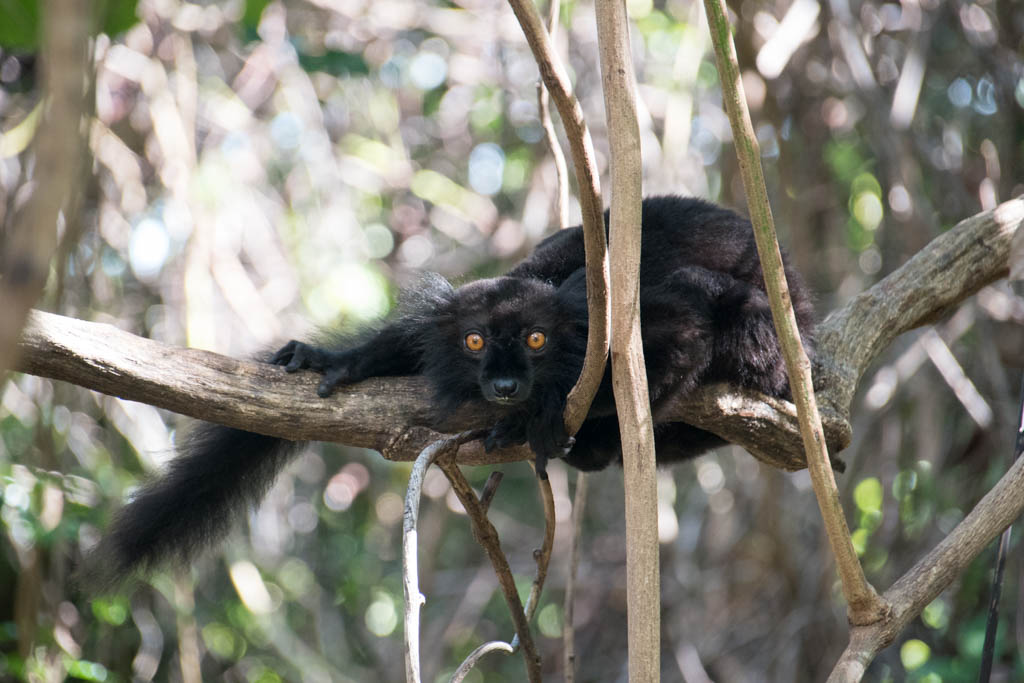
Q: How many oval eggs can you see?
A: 0